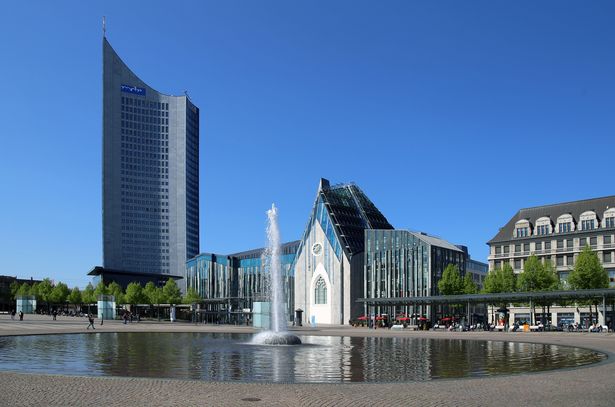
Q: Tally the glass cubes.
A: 3